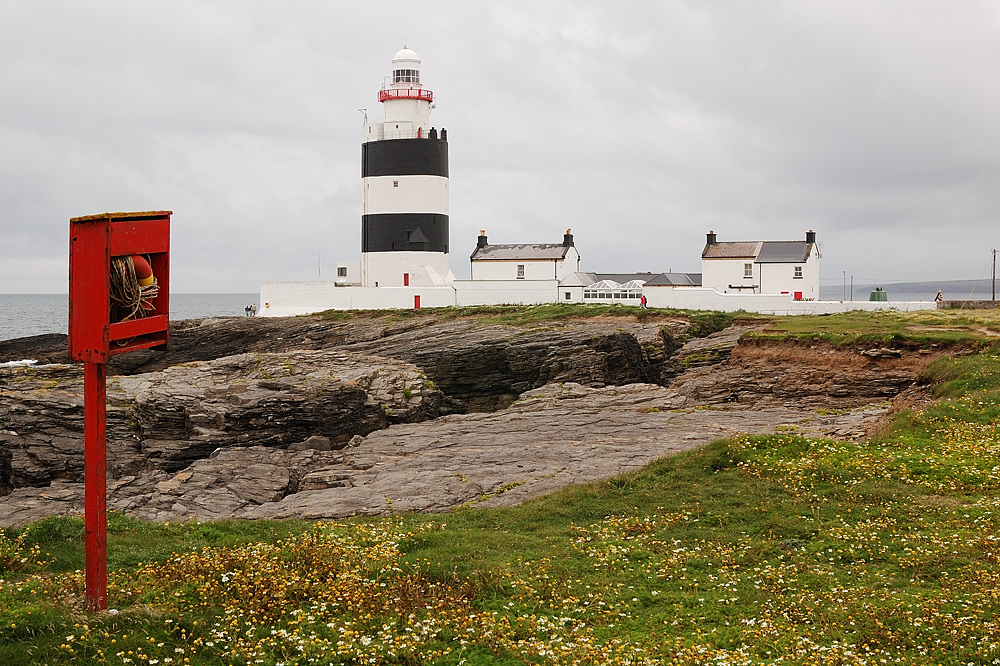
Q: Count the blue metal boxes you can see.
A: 0